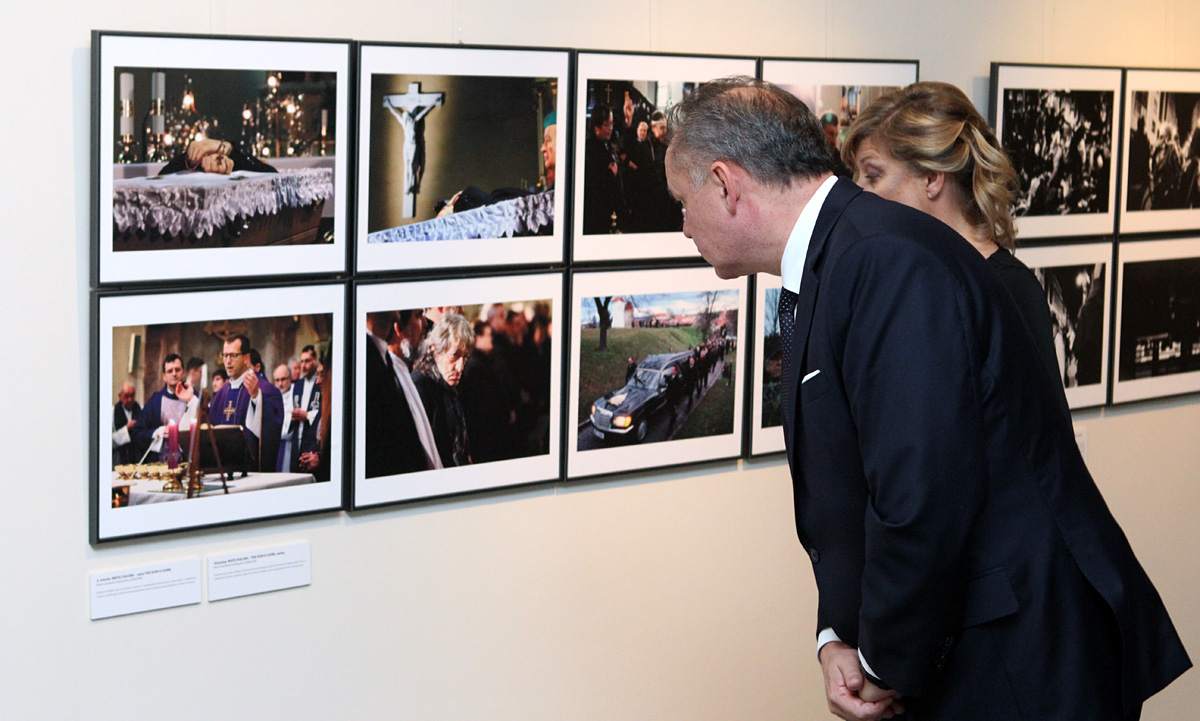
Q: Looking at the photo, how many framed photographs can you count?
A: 12